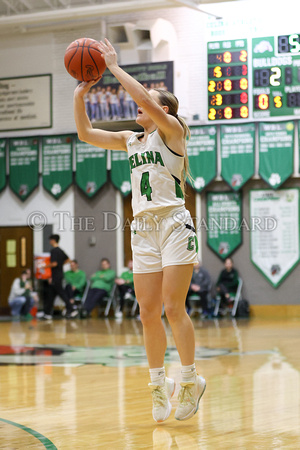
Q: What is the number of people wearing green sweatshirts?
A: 3